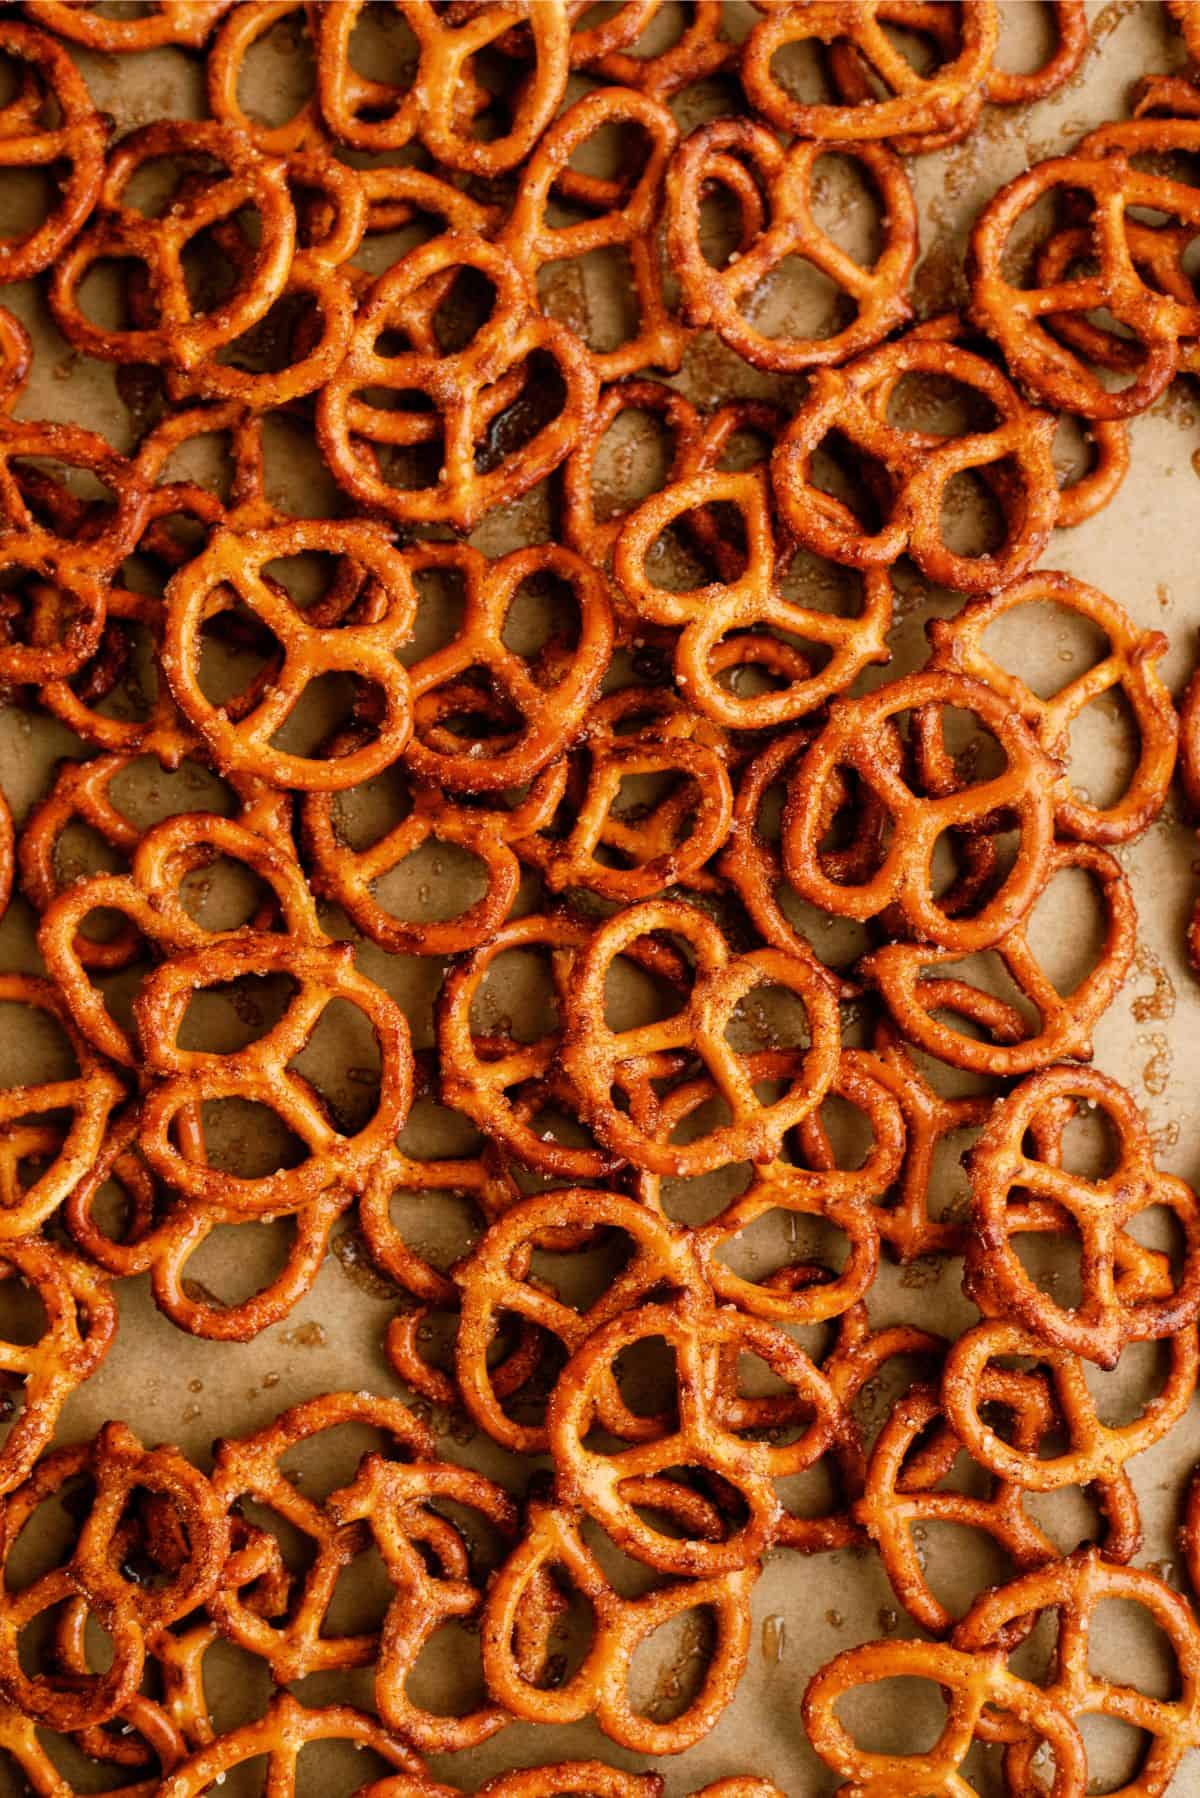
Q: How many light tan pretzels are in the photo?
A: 0